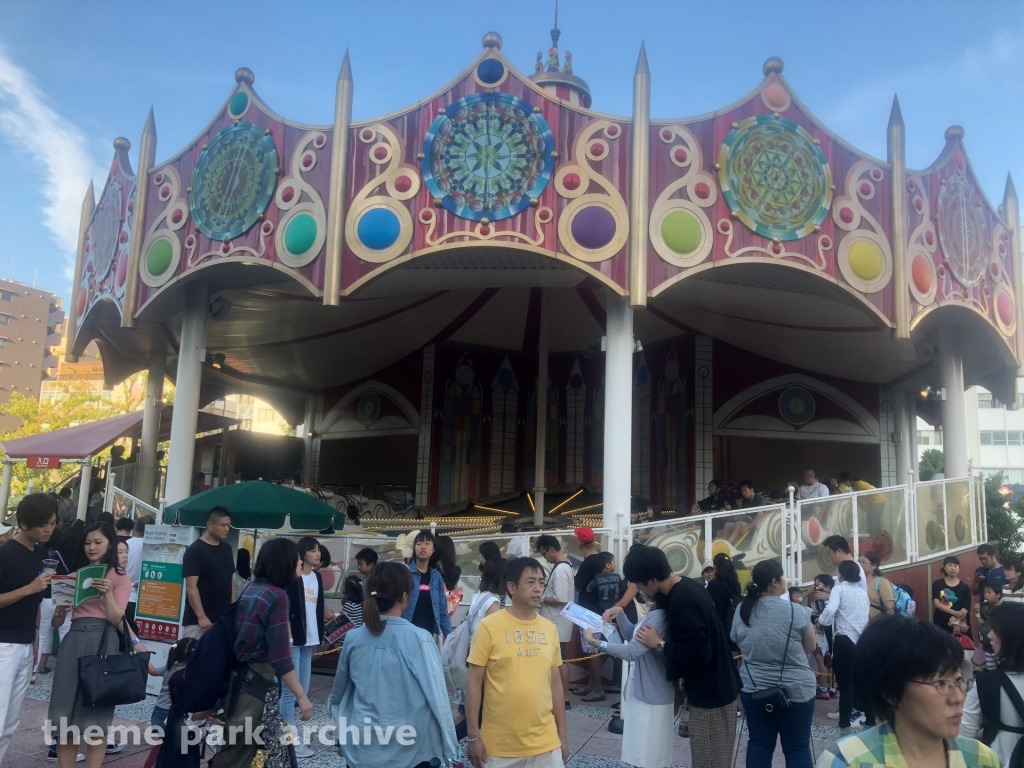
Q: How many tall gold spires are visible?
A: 6